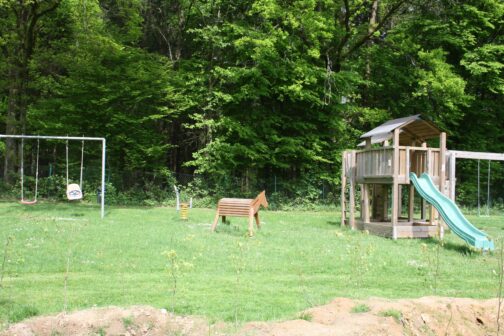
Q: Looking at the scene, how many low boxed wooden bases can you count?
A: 1